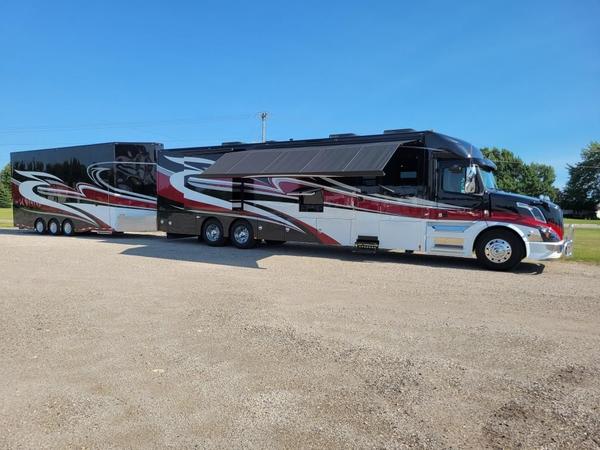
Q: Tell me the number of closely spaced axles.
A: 5